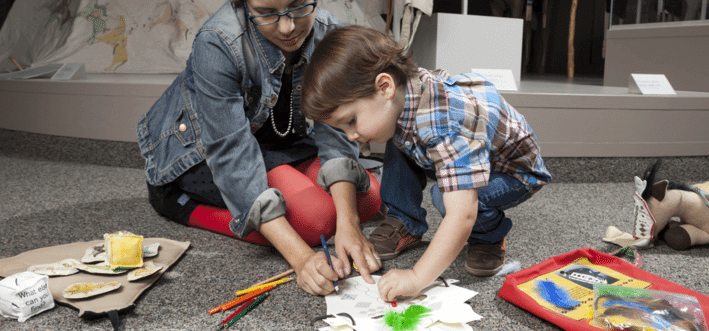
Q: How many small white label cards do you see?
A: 2